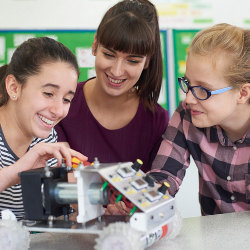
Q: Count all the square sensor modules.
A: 3